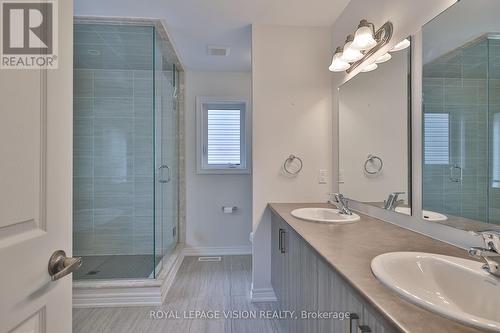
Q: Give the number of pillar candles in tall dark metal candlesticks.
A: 0